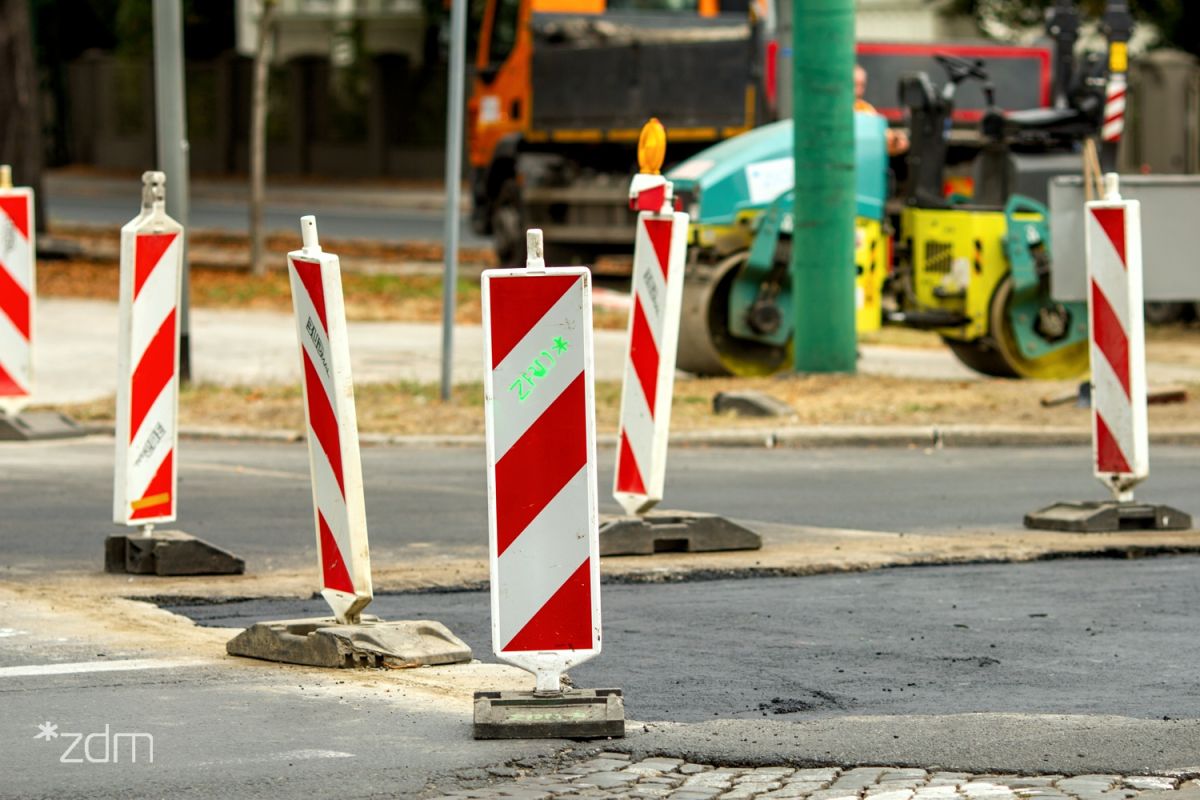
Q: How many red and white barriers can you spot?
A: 6